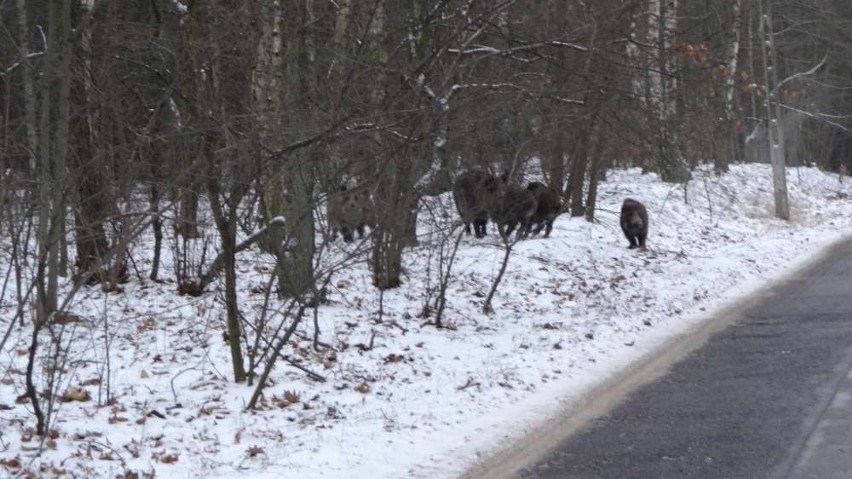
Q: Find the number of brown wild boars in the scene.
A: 5